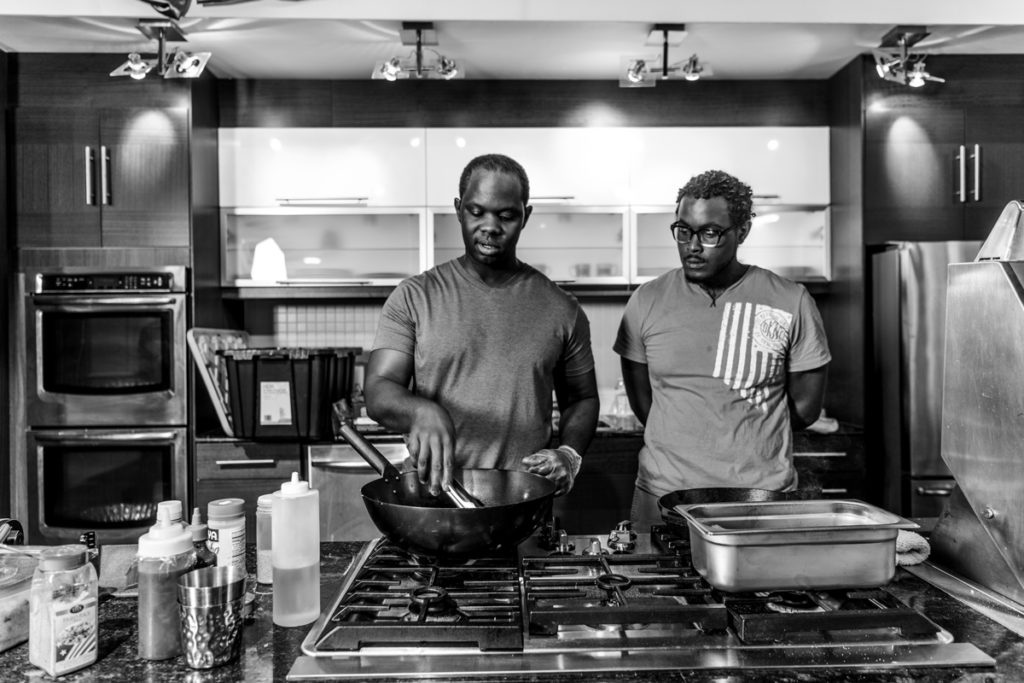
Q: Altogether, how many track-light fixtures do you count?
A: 4